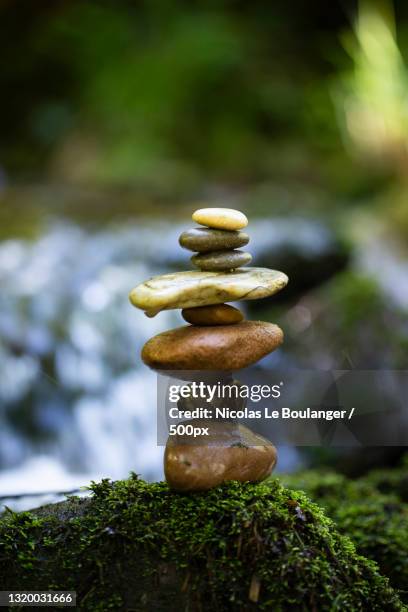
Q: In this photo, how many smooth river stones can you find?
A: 8